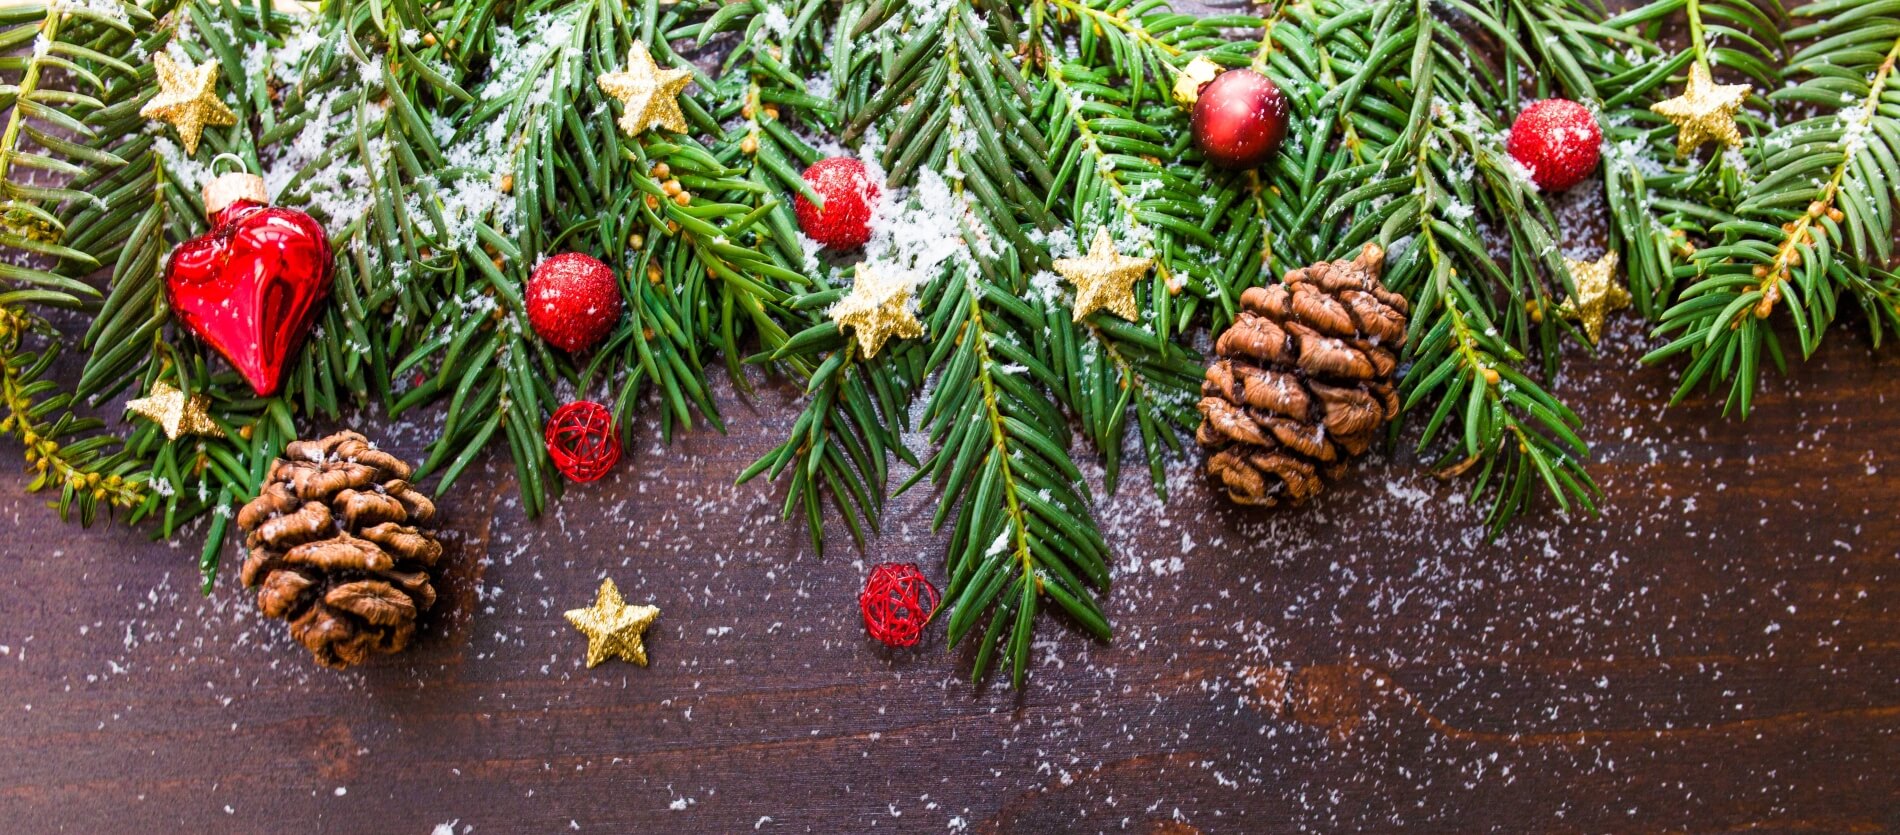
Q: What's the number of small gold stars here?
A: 8